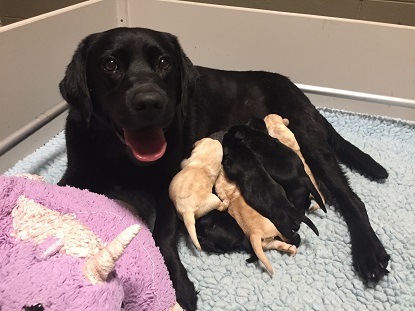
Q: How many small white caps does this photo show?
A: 0